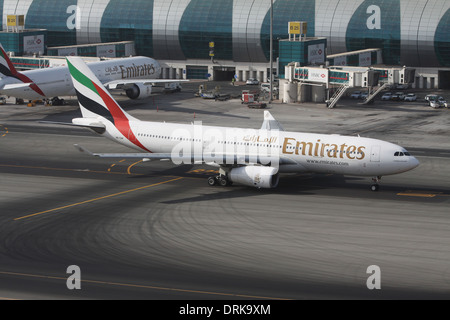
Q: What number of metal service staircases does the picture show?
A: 2